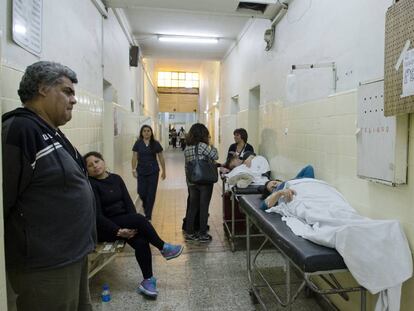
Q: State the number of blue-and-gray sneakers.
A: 2